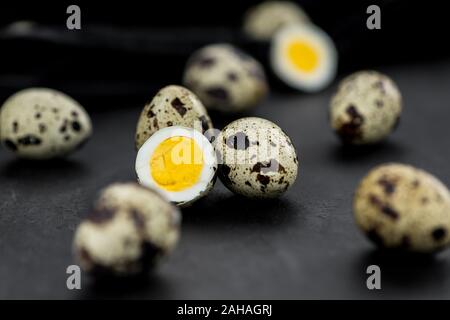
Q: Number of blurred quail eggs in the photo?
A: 7